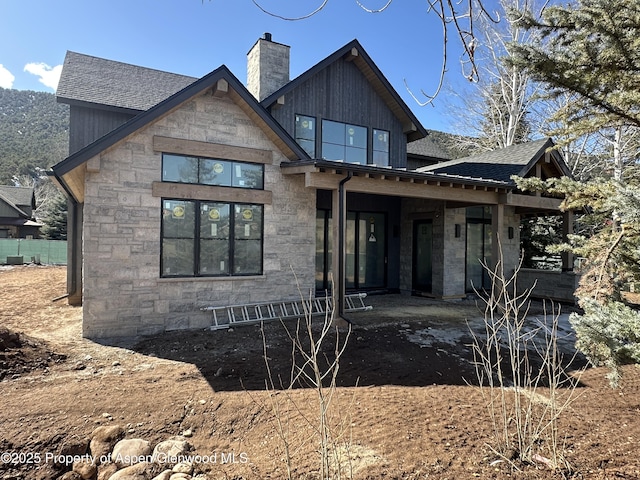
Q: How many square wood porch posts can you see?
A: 3